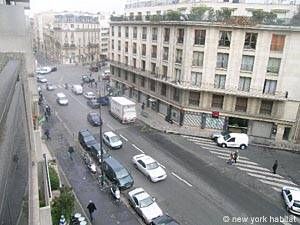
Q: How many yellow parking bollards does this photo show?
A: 0